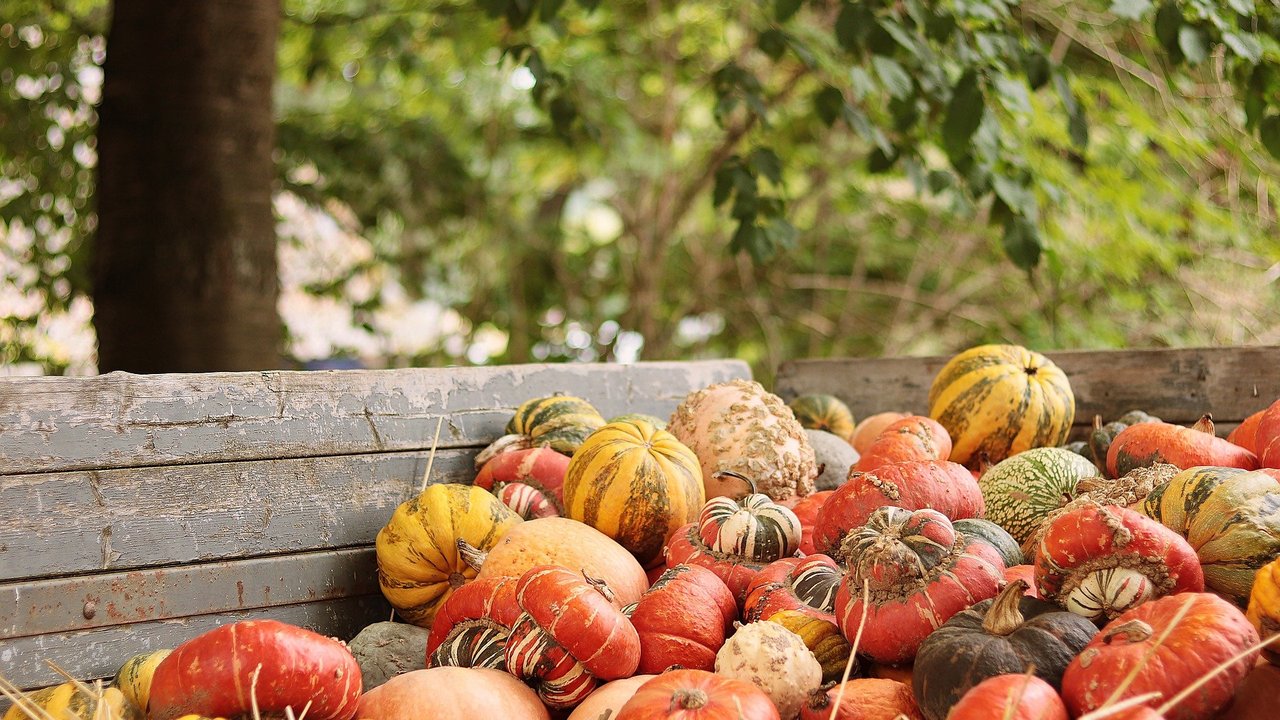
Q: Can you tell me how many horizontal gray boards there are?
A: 4